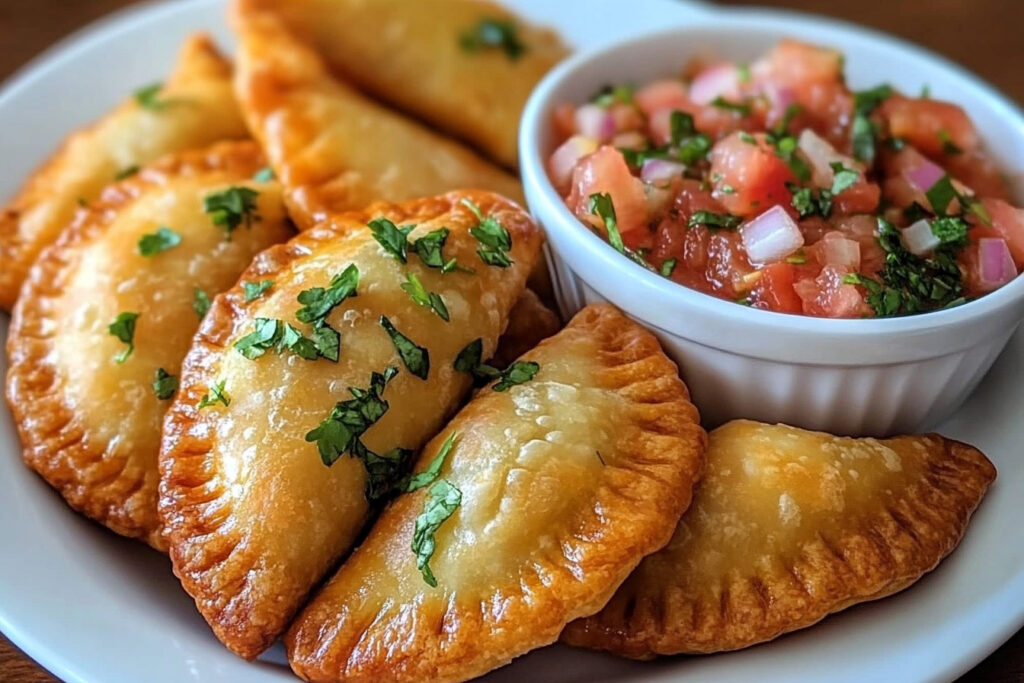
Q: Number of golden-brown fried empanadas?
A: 7